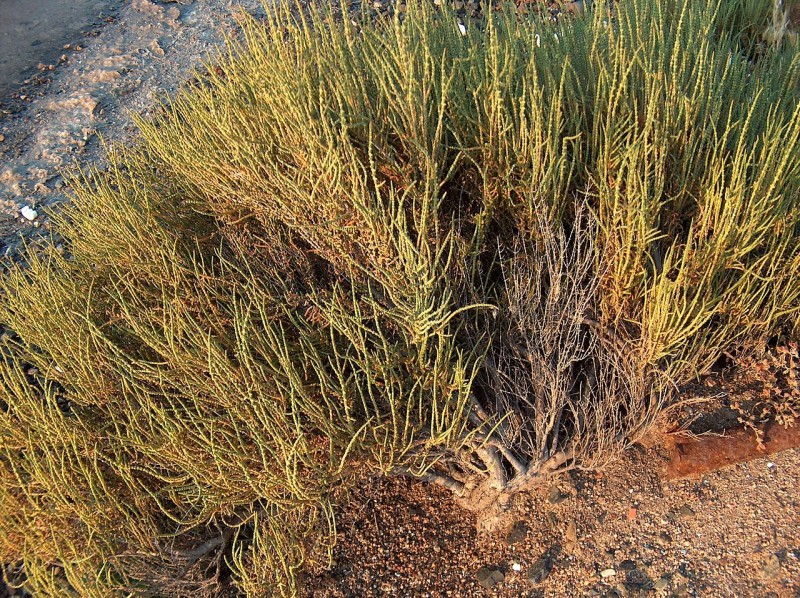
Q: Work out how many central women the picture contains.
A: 0